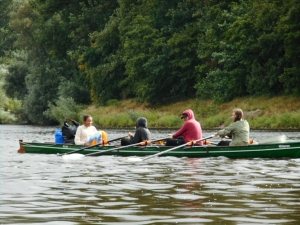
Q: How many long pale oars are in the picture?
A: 3